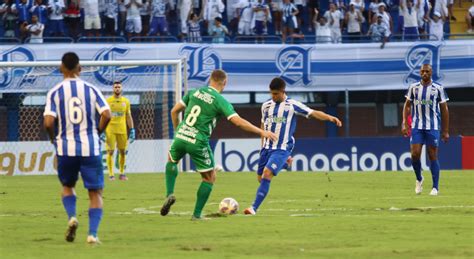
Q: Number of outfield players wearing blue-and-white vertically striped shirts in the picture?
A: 3